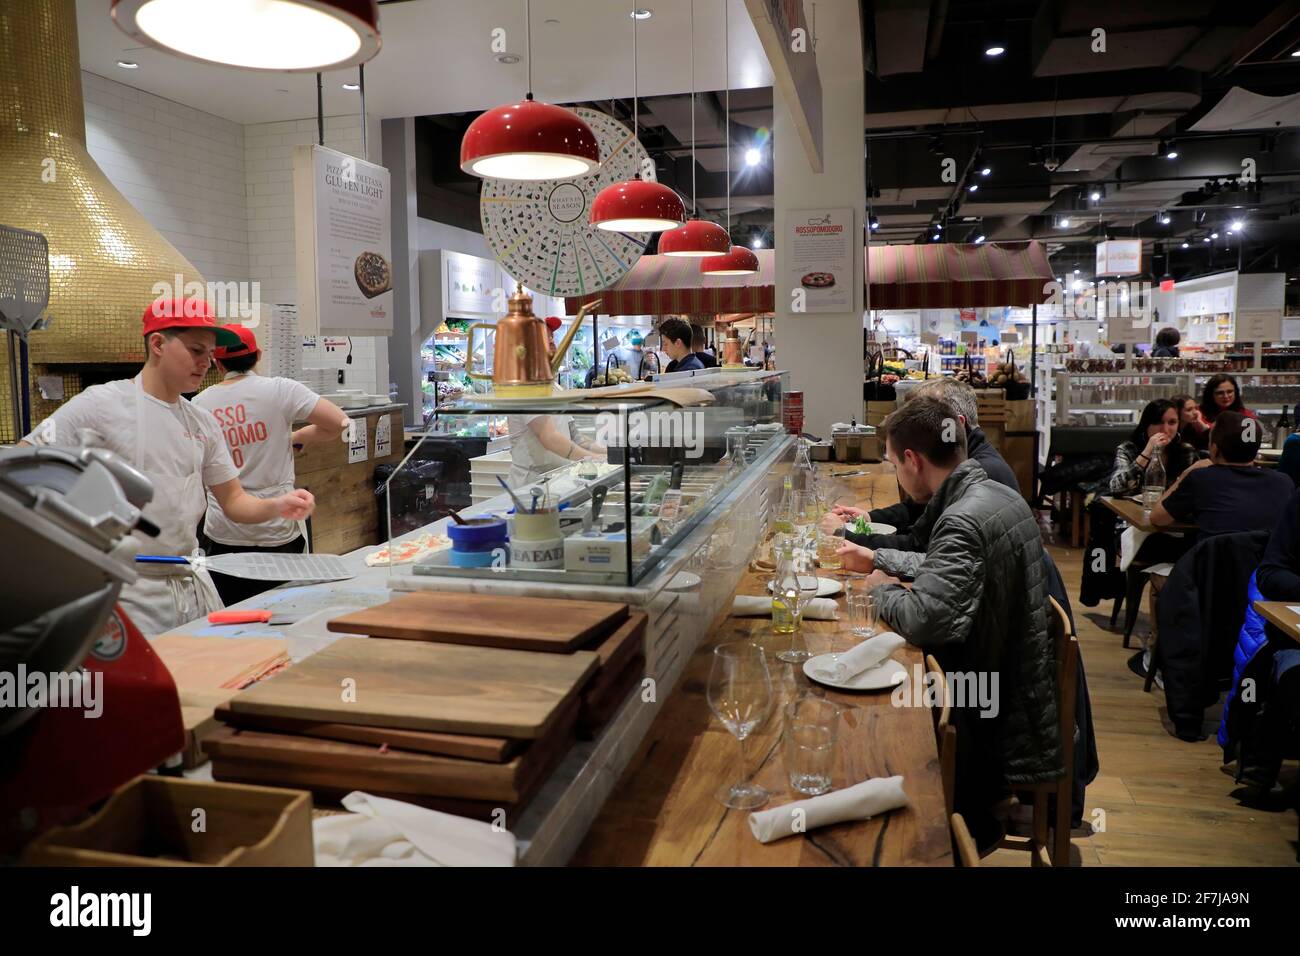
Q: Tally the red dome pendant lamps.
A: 5